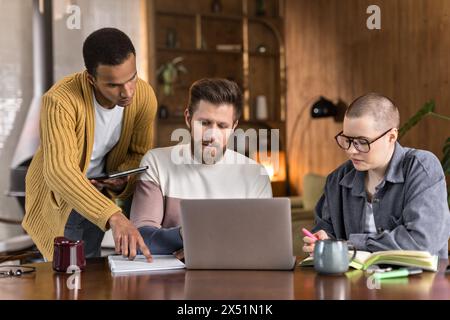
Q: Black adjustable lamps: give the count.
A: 1